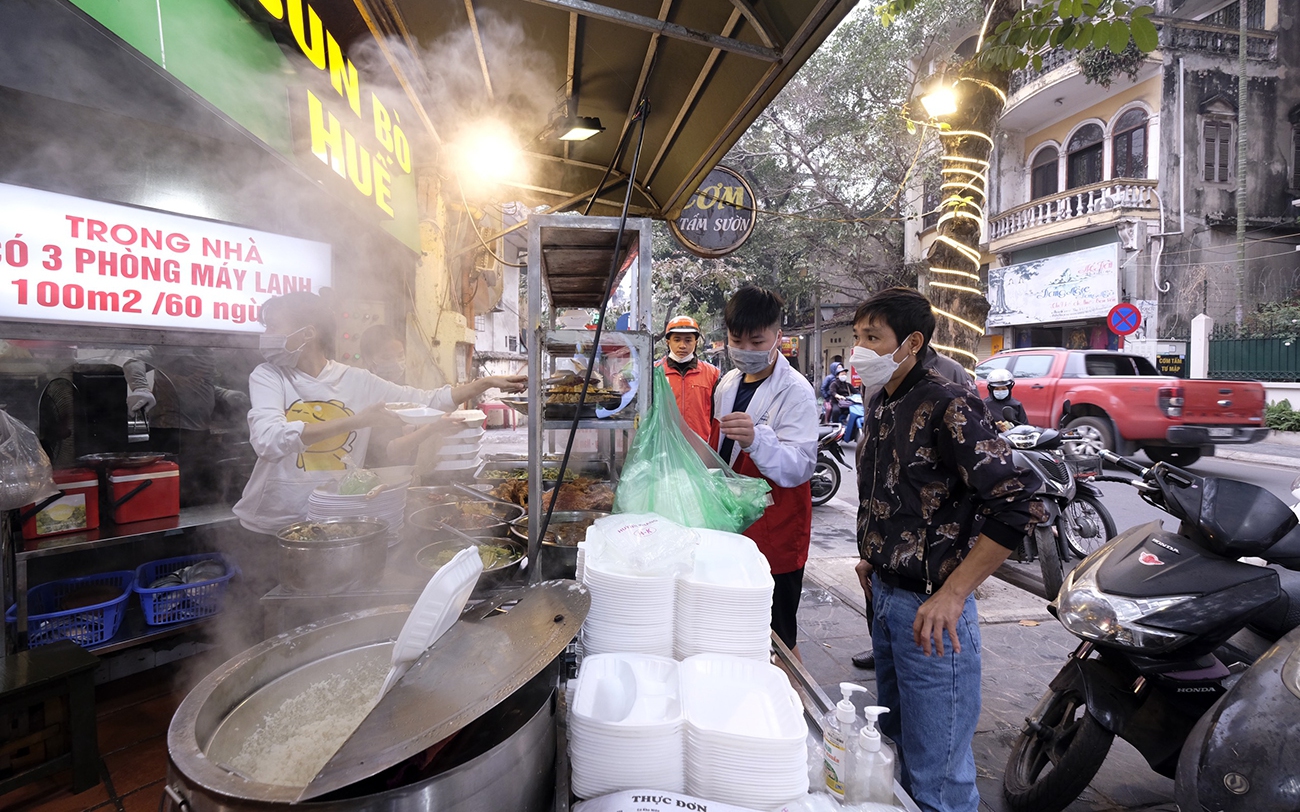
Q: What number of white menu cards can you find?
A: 1